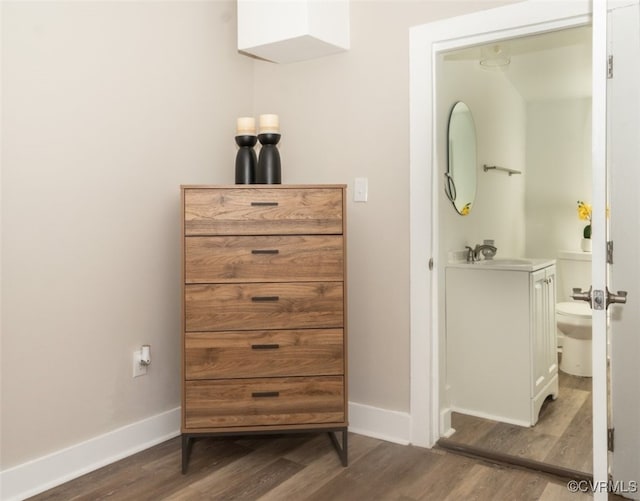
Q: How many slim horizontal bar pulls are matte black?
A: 5